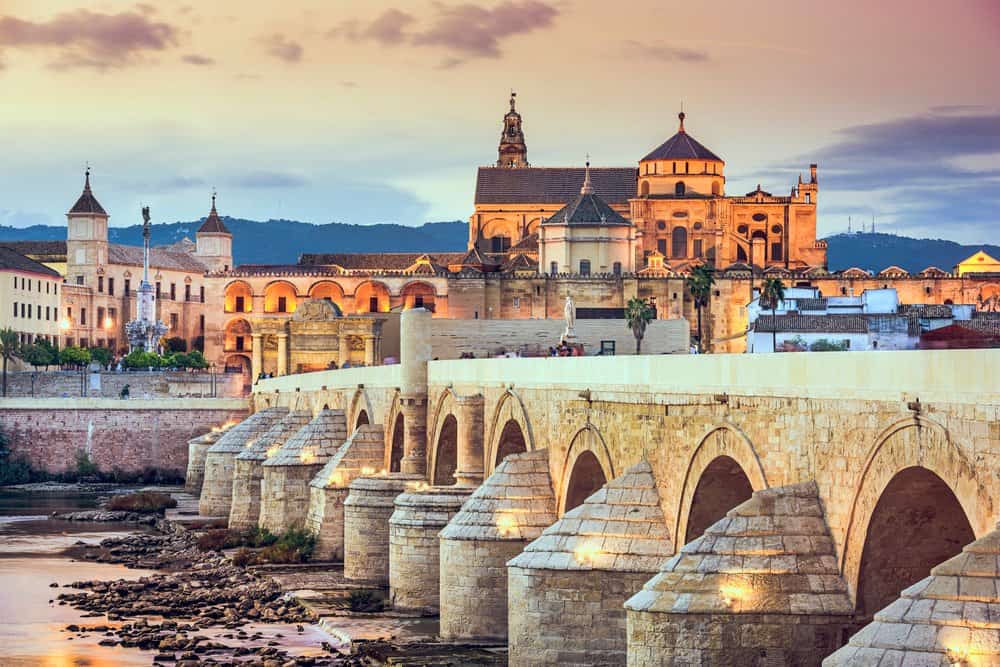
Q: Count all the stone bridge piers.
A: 11